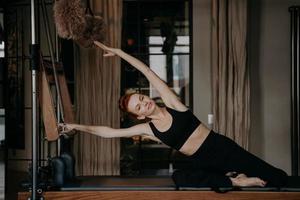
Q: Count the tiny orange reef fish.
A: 0